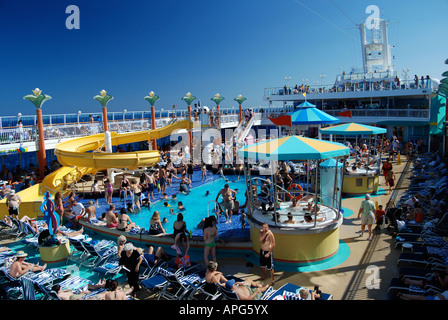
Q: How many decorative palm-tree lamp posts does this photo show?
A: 6